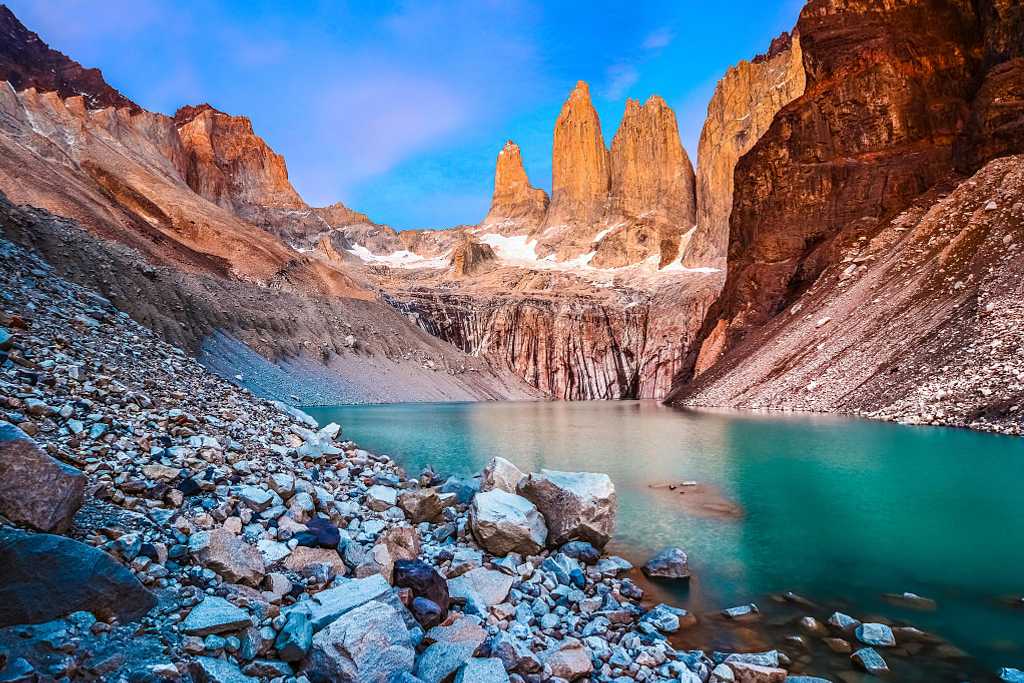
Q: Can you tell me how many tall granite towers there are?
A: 3